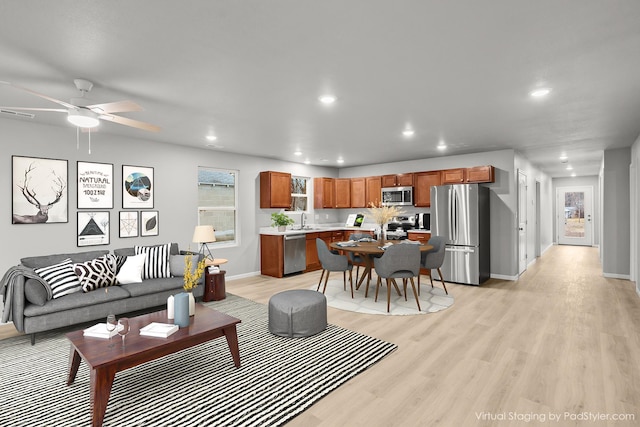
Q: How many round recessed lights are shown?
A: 11